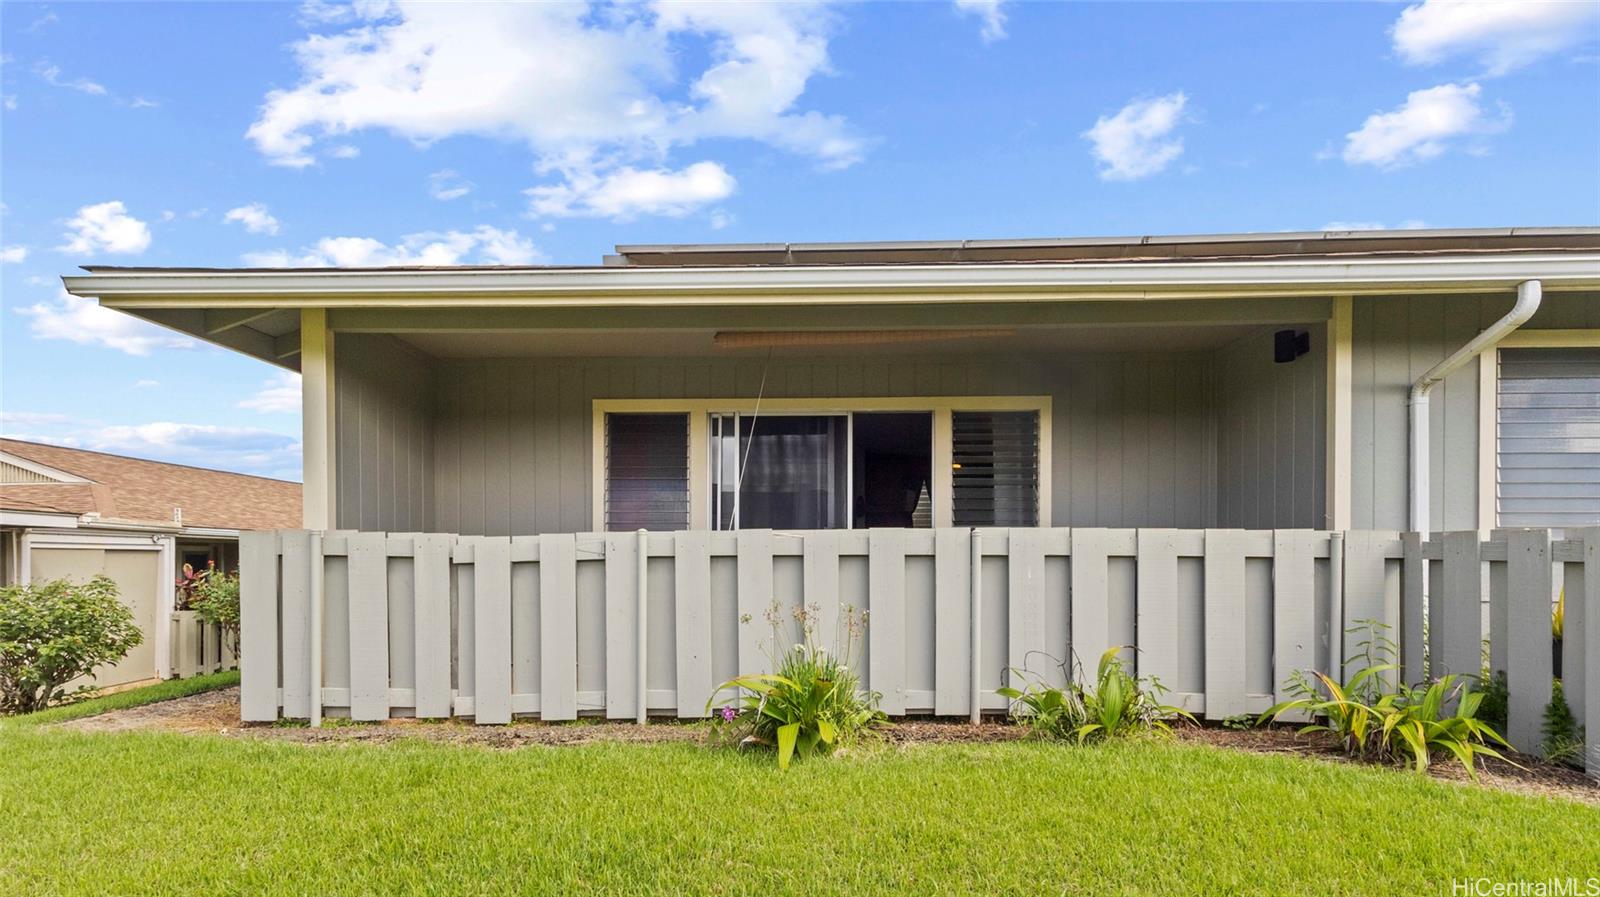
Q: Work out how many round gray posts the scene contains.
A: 4